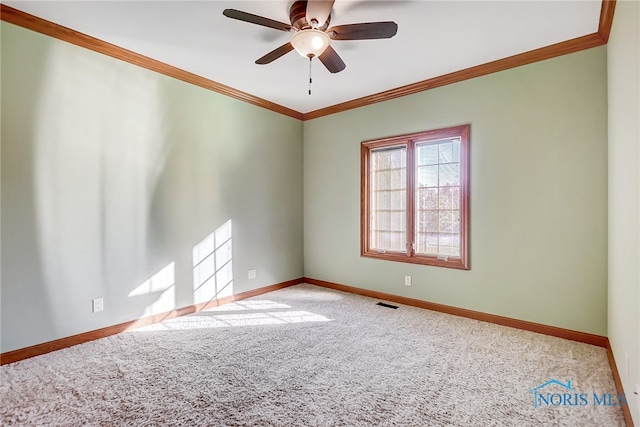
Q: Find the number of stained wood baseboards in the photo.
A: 3